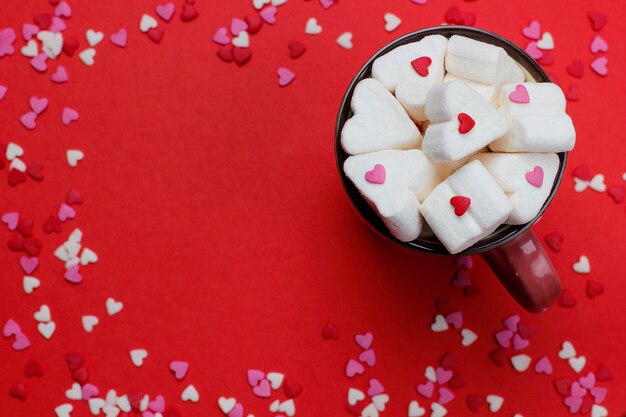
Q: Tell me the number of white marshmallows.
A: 8